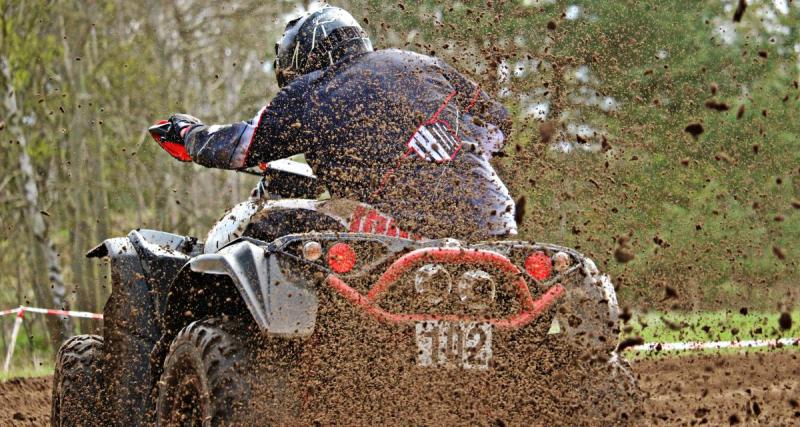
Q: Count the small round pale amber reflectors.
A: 2